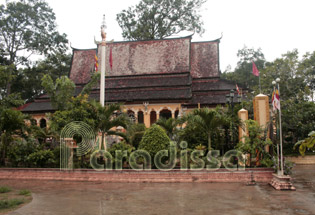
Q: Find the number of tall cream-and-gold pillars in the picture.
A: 2